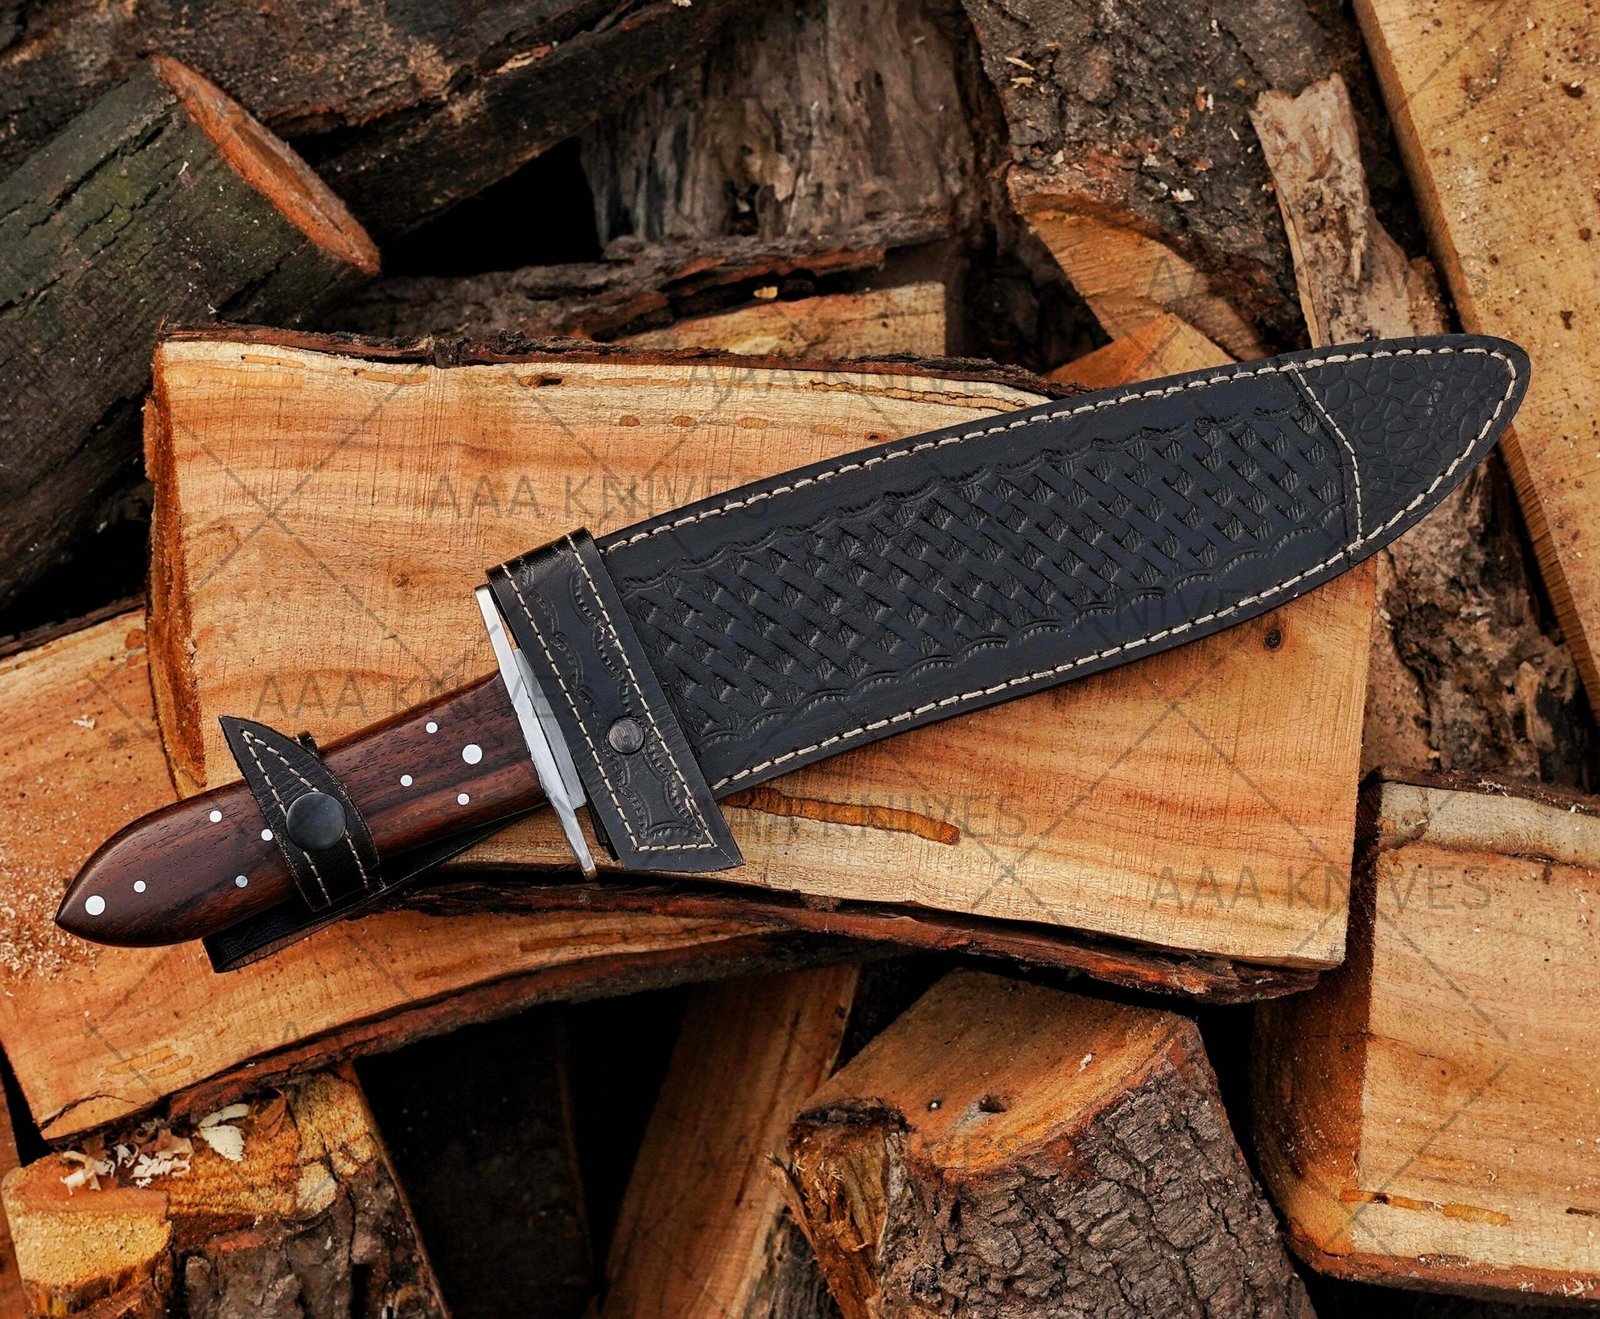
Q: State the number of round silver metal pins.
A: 9